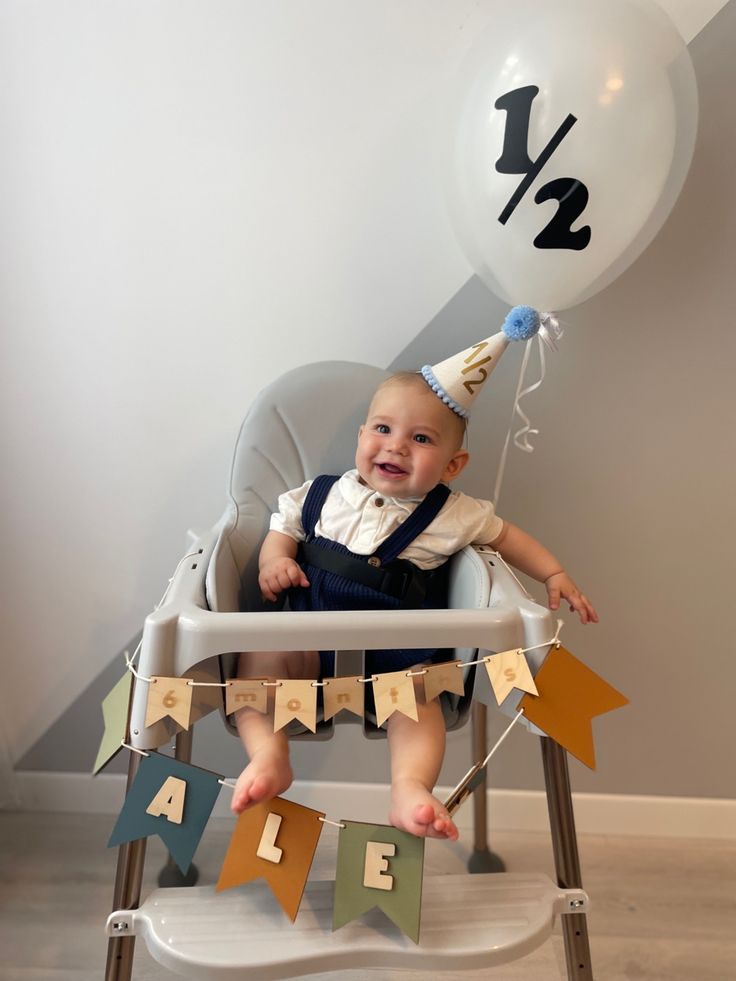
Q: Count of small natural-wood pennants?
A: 7